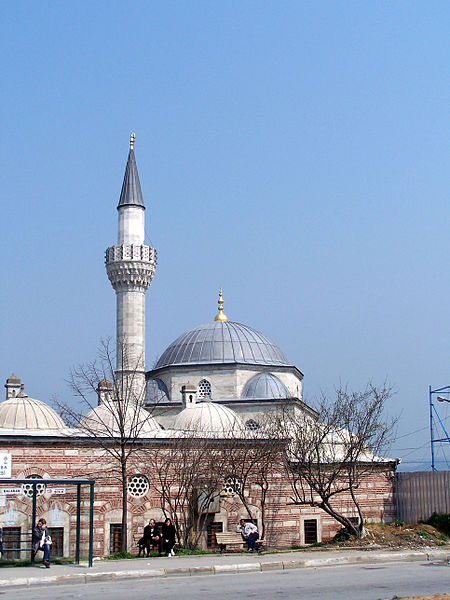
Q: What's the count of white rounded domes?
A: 3